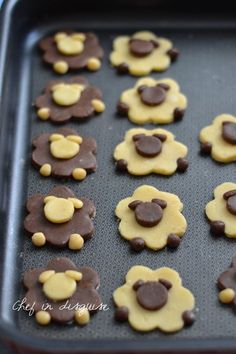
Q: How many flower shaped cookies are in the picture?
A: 13